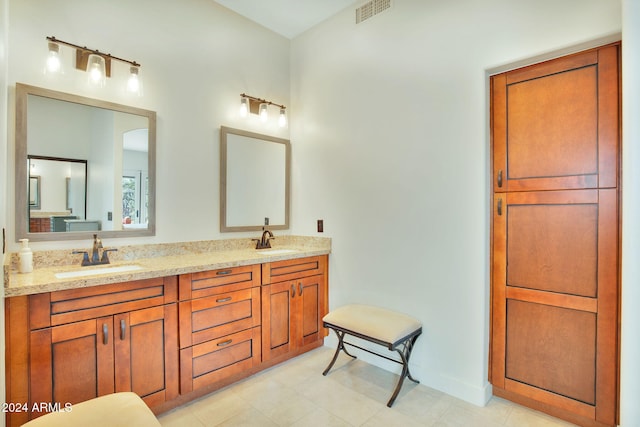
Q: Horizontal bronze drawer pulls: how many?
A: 3